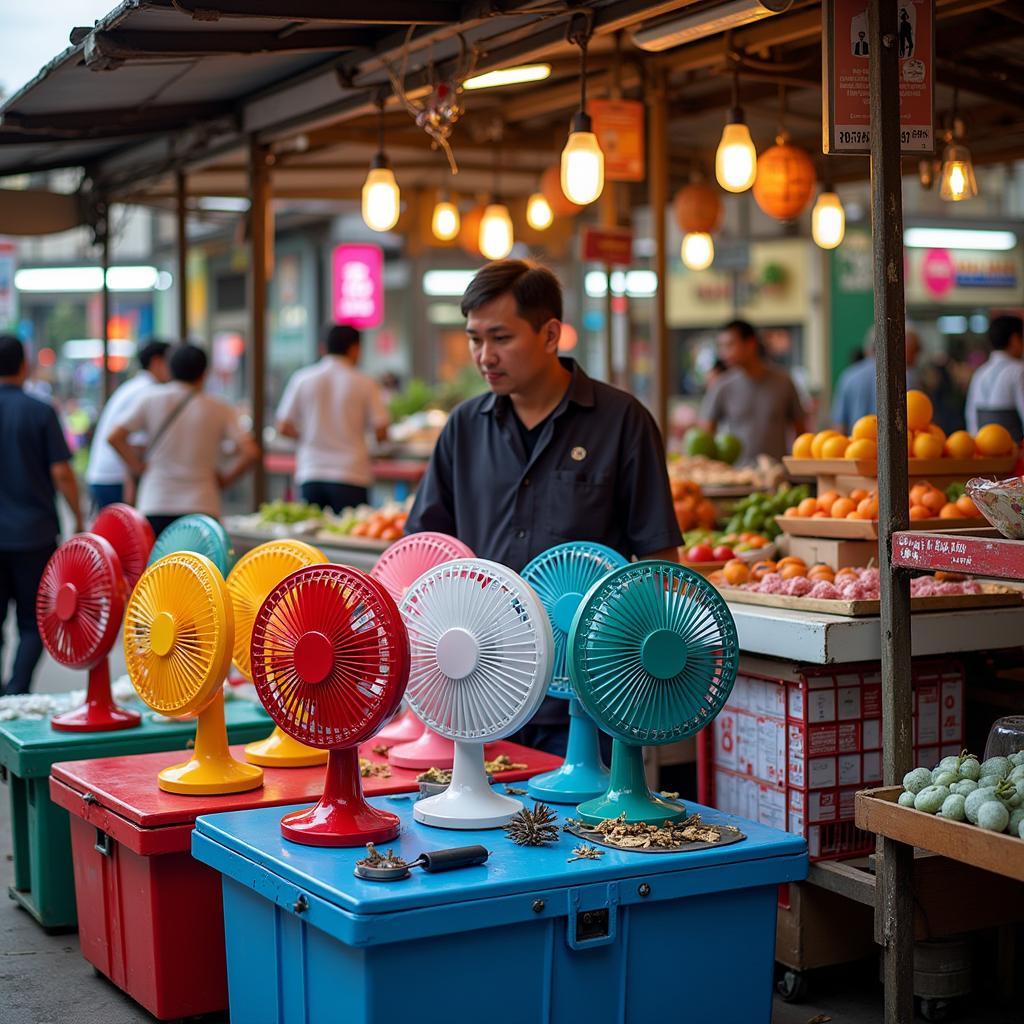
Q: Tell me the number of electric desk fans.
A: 10